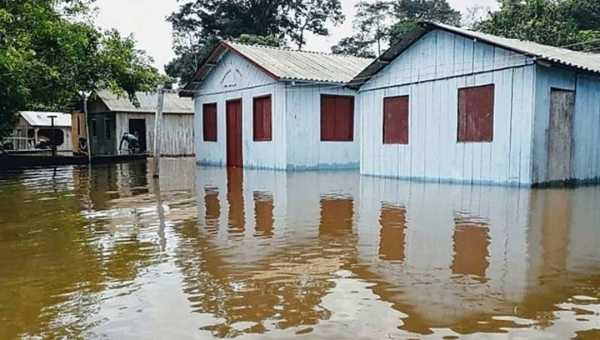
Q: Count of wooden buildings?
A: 4